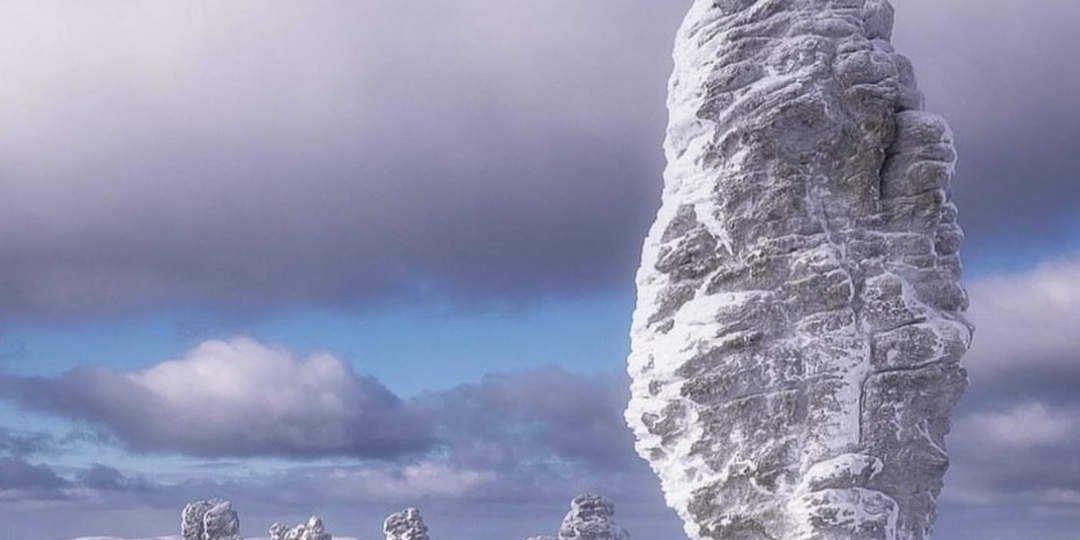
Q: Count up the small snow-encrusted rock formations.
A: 4